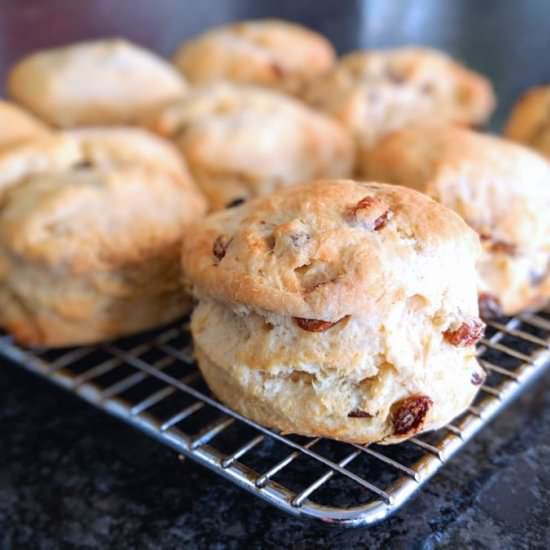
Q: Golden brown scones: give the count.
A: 9